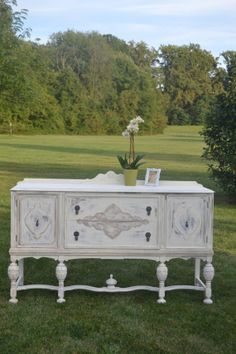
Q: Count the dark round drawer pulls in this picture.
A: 4